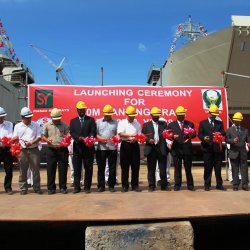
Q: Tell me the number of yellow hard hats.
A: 7